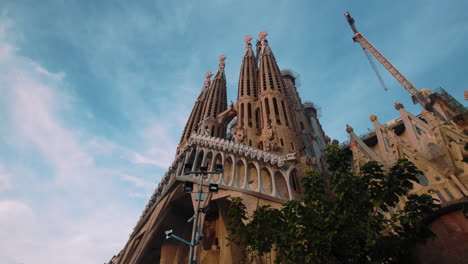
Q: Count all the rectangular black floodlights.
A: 5